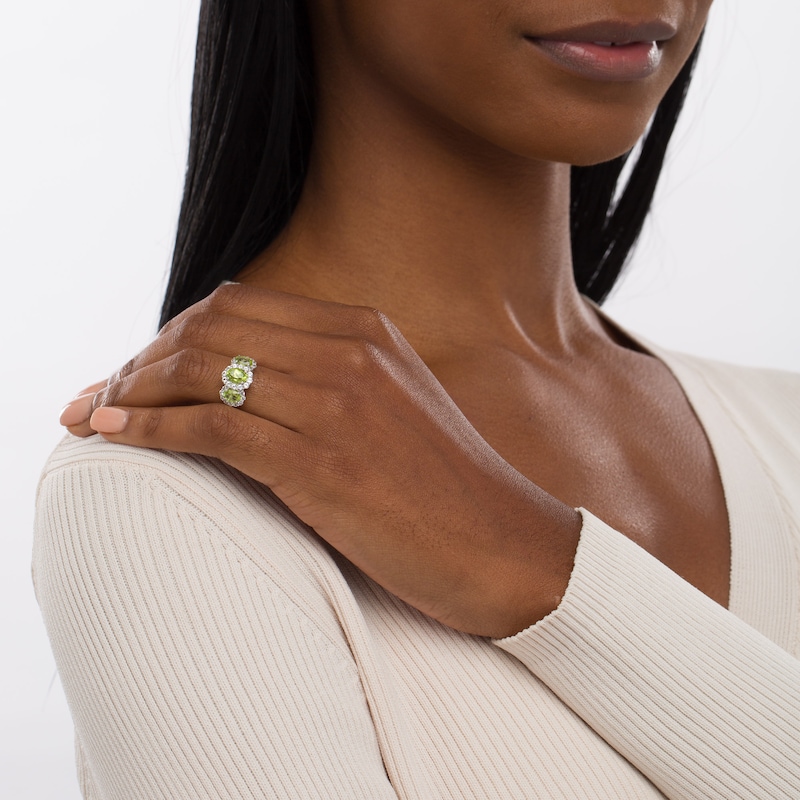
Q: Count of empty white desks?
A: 0